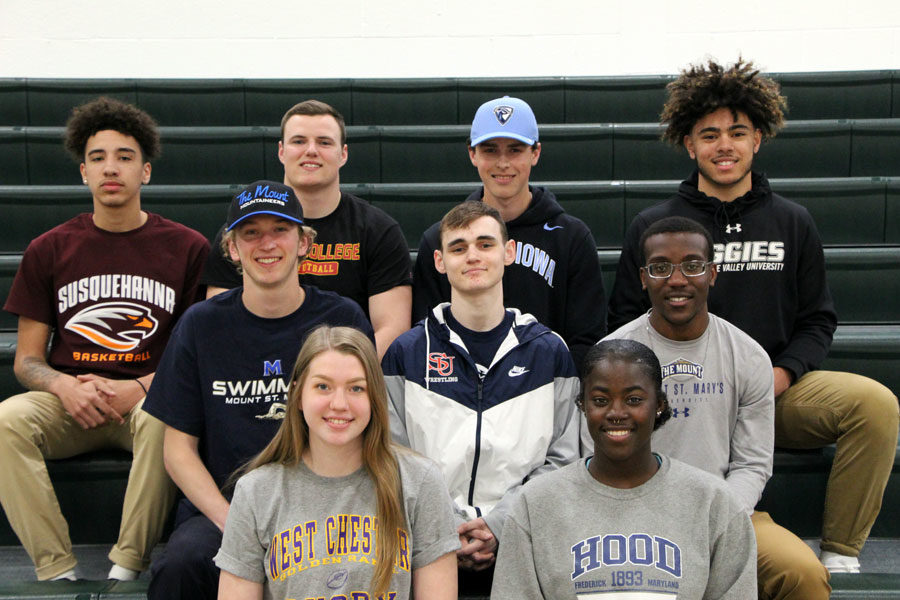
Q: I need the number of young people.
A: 9